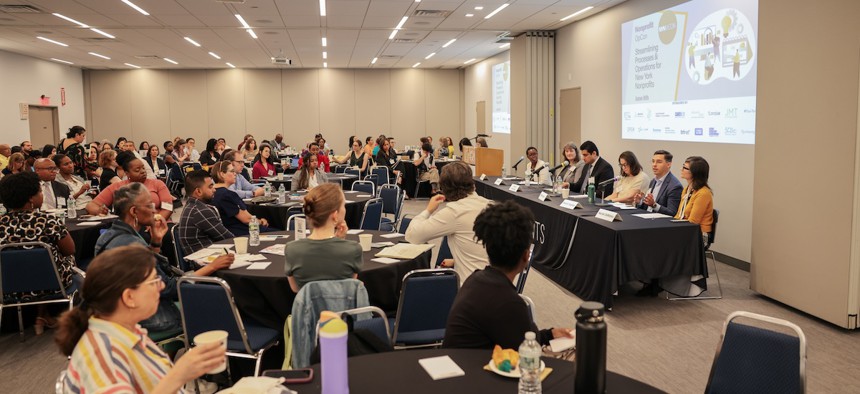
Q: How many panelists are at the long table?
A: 6